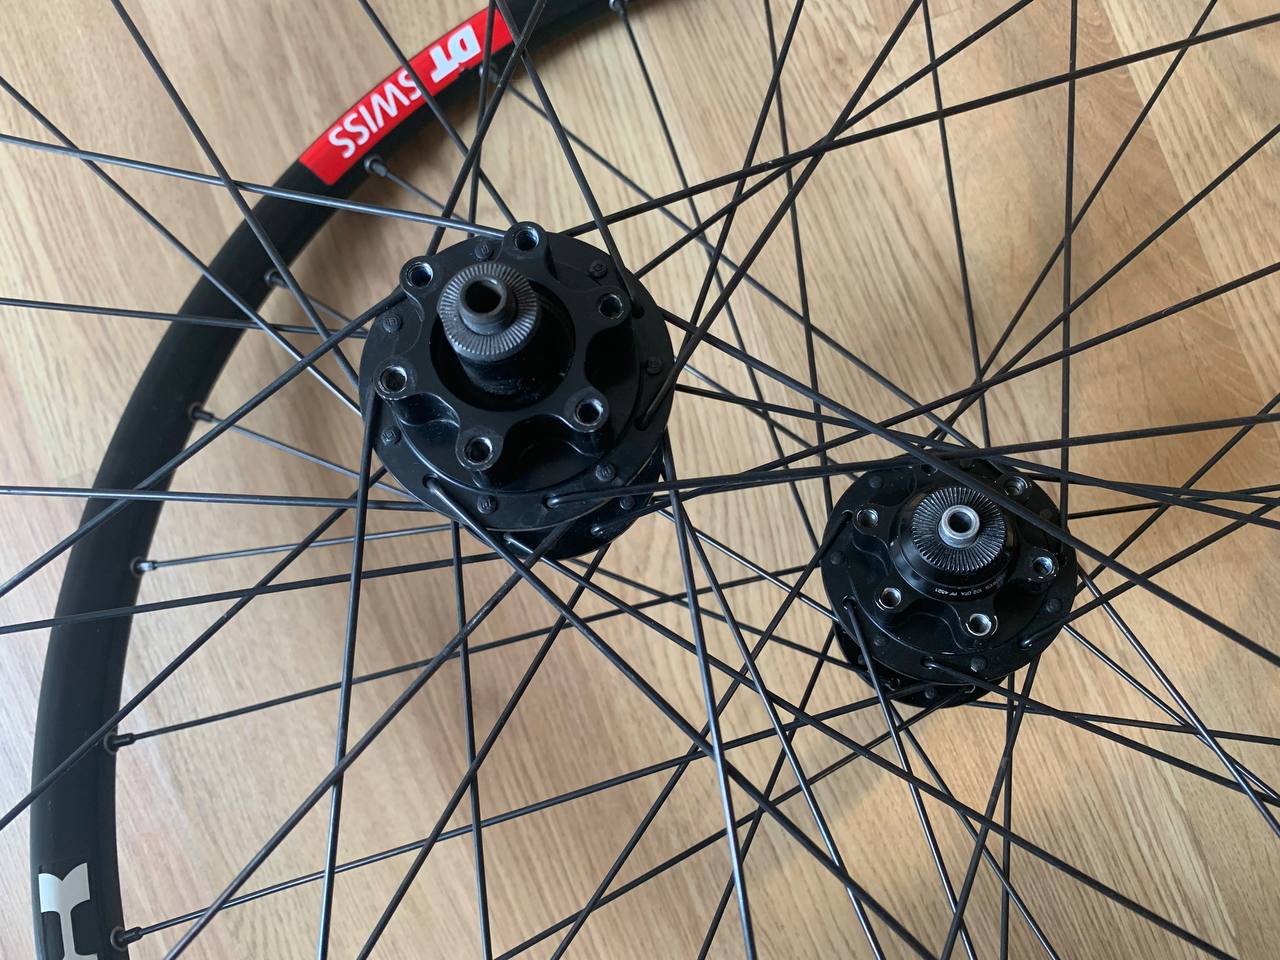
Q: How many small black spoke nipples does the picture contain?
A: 8